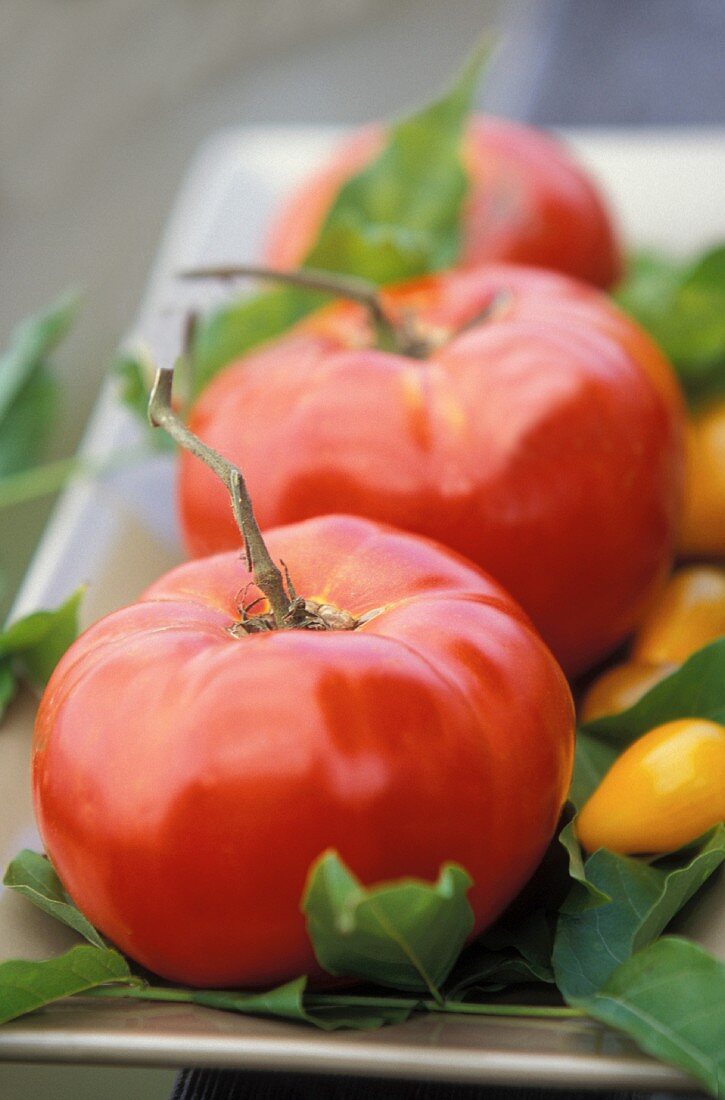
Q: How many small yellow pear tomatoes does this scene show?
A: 4